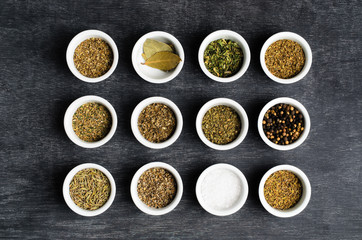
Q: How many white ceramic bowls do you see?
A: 12